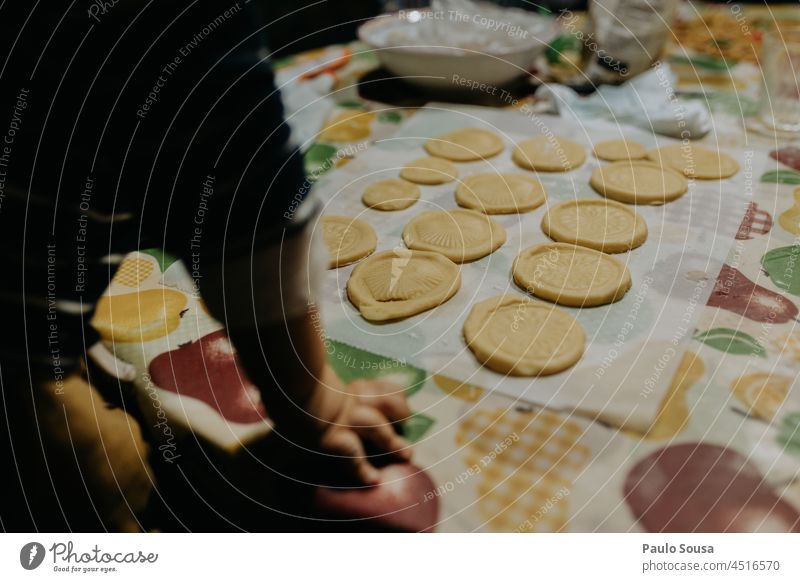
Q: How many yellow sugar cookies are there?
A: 14